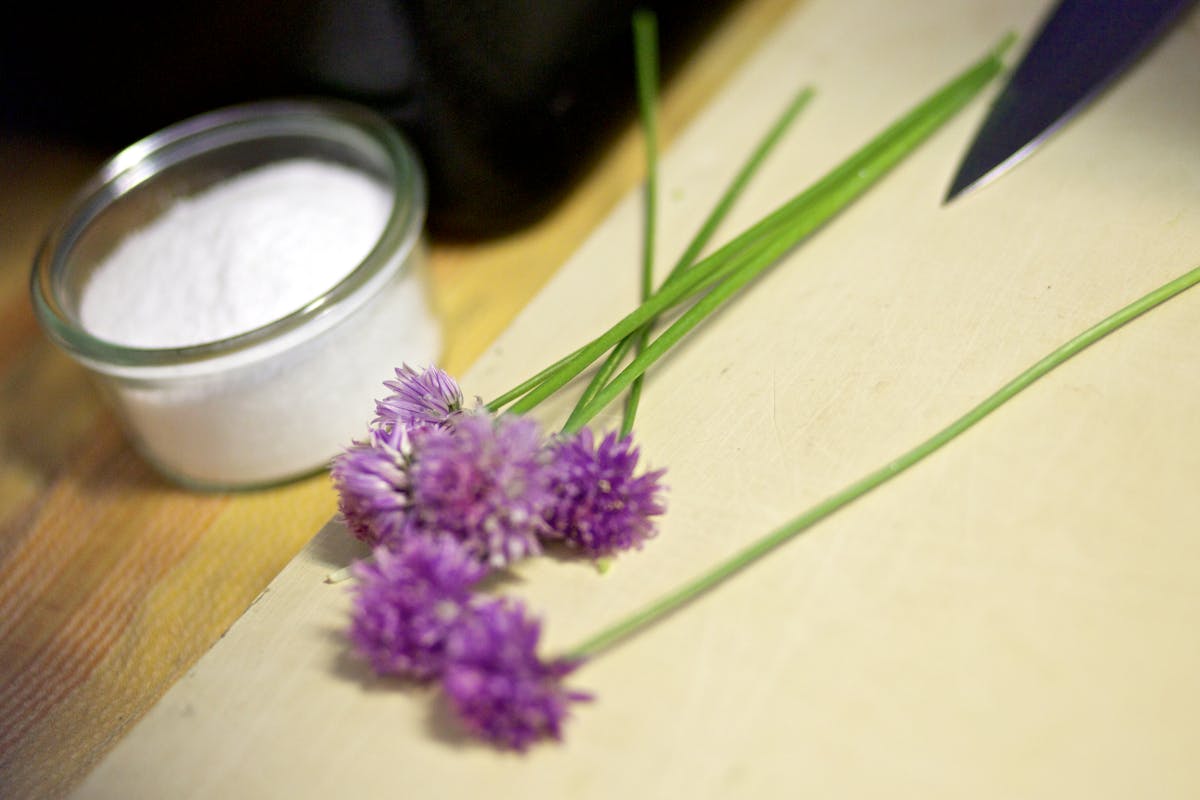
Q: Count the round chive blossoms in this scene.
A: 6